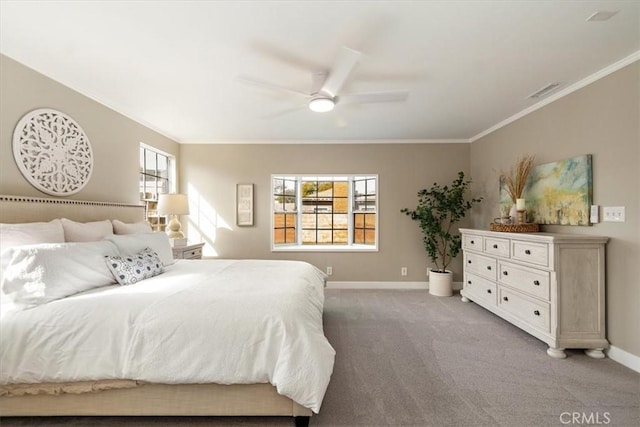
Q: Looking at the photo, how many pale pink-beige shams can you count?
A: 3